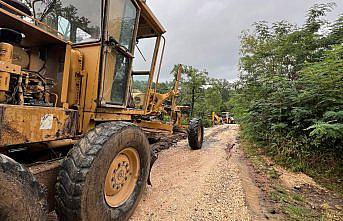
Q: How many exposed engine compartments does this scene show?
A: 1